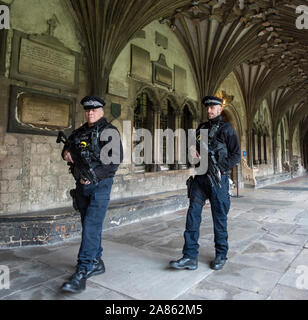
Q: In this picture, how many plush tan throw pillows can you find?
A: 0